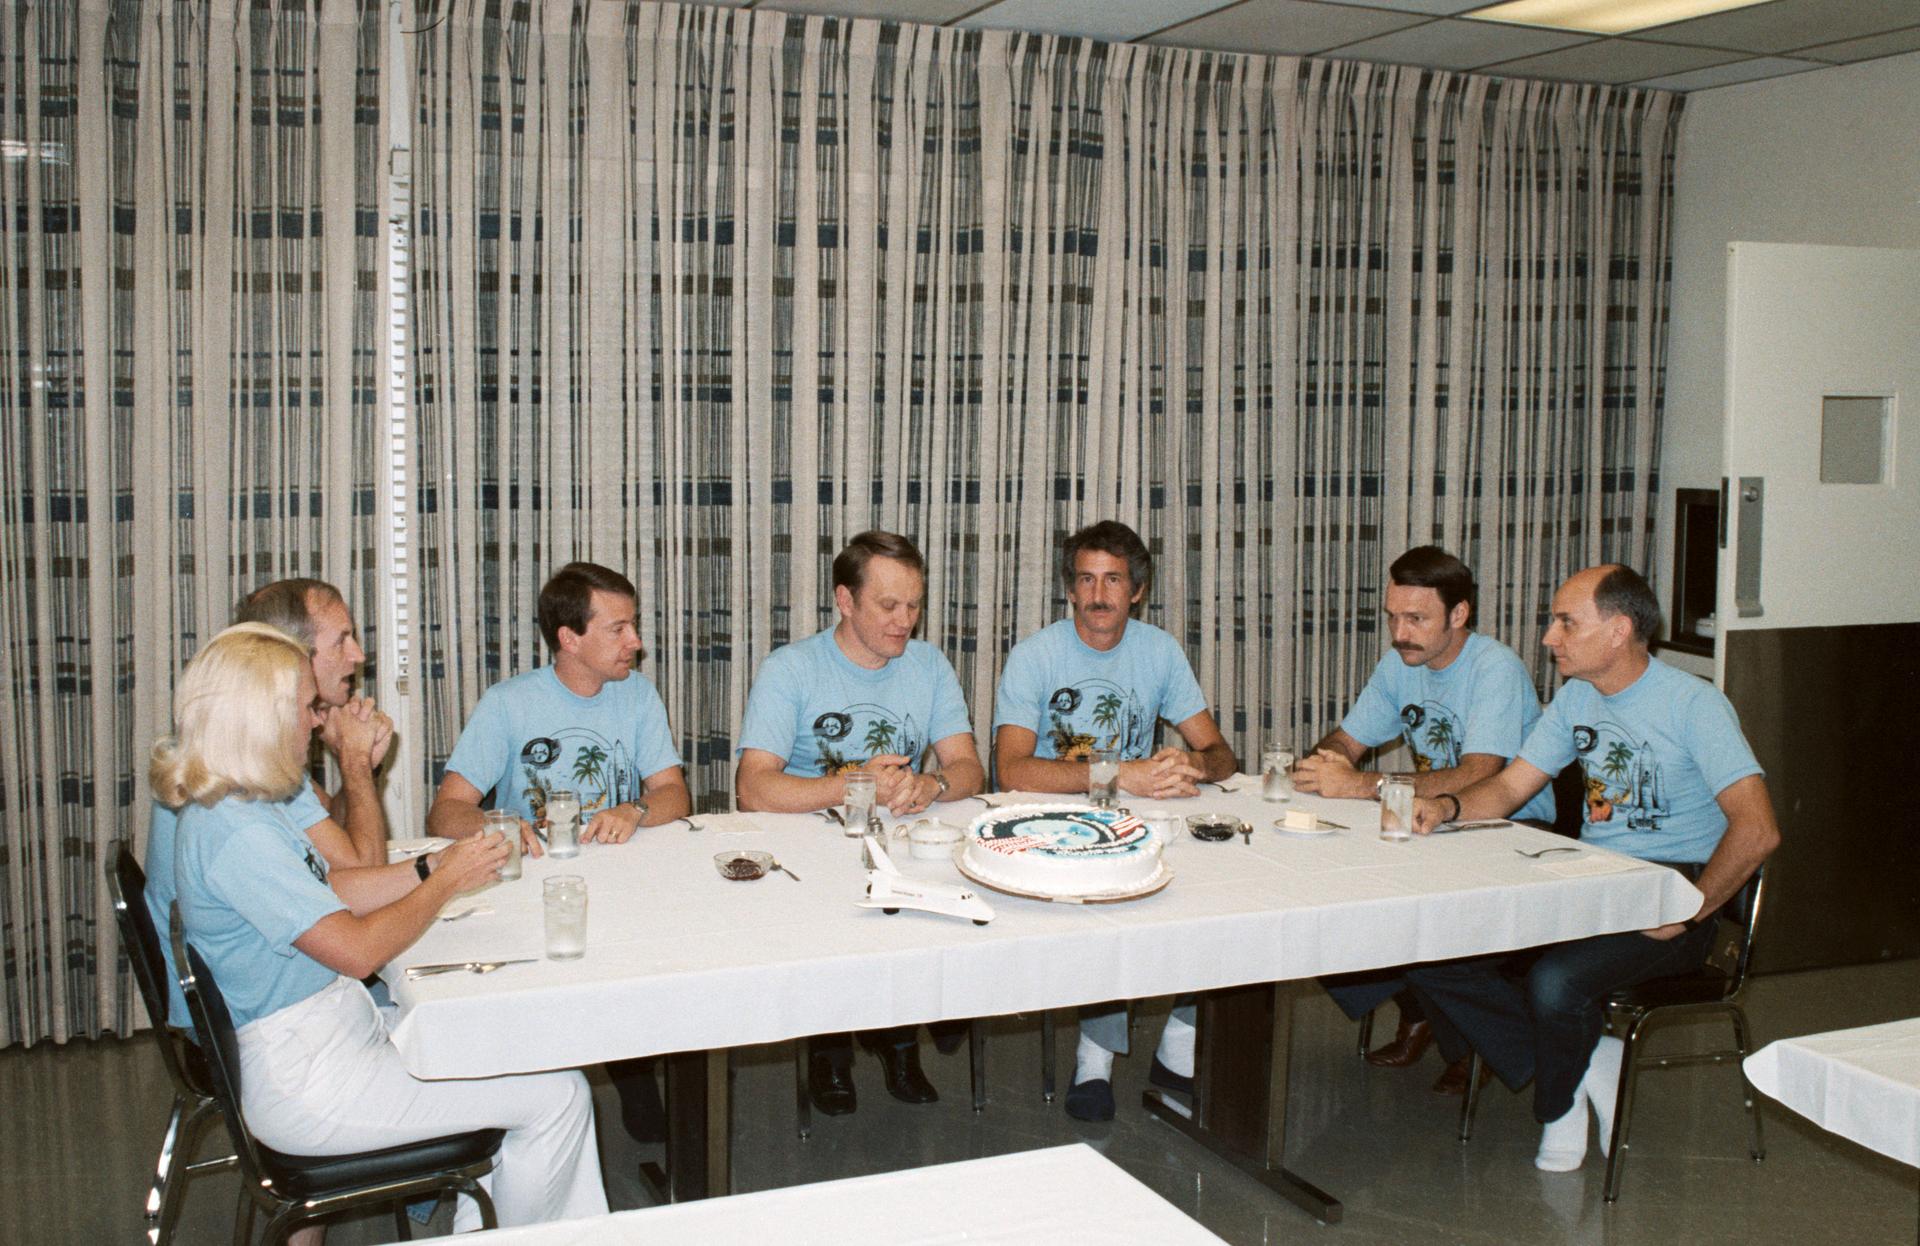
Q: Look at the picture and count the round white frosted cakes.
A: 1